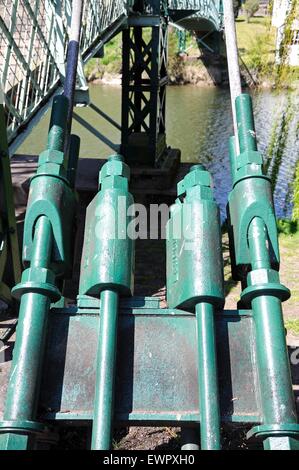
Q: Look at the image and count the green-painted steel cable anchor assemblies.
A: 4